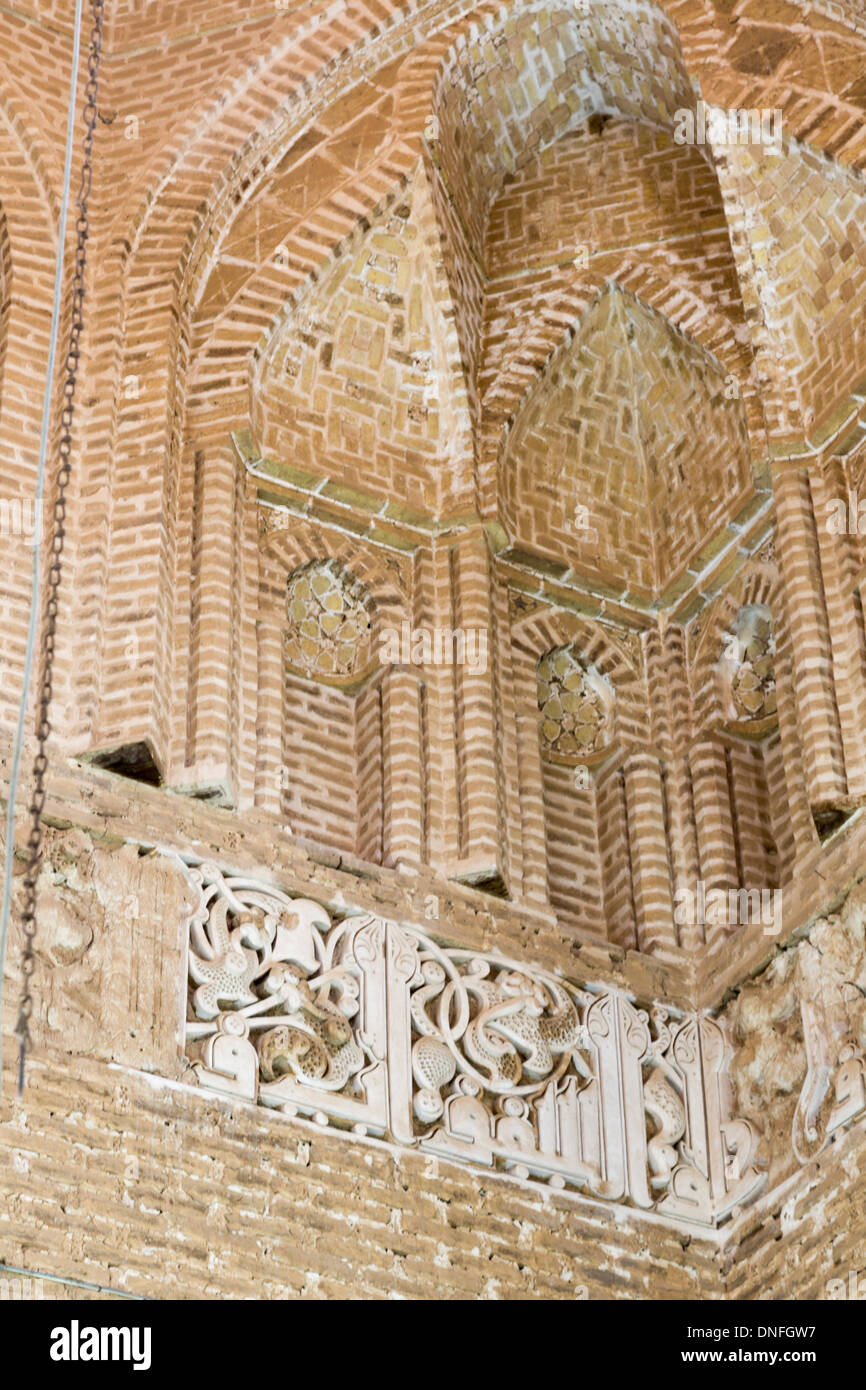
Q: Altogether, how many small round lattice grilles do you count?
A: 3